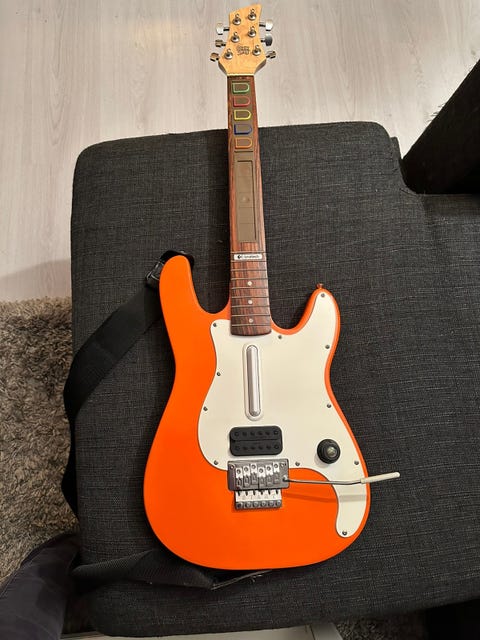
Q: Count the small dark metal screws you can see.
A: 11